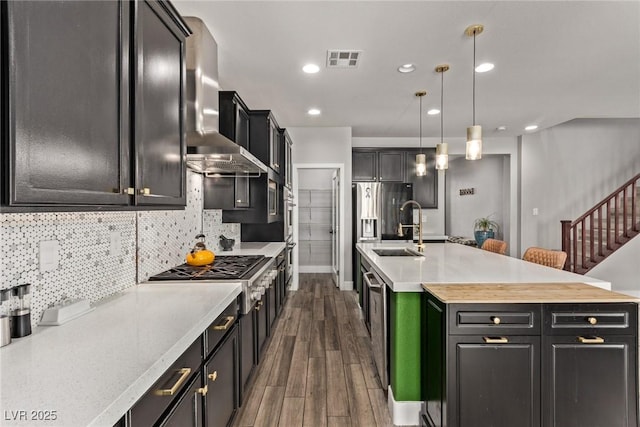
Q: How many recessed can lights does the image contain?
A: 6